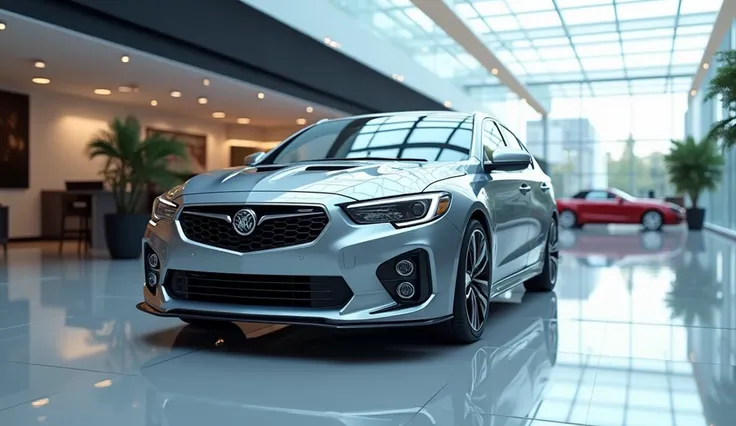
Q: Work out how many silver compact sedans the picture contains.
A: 1